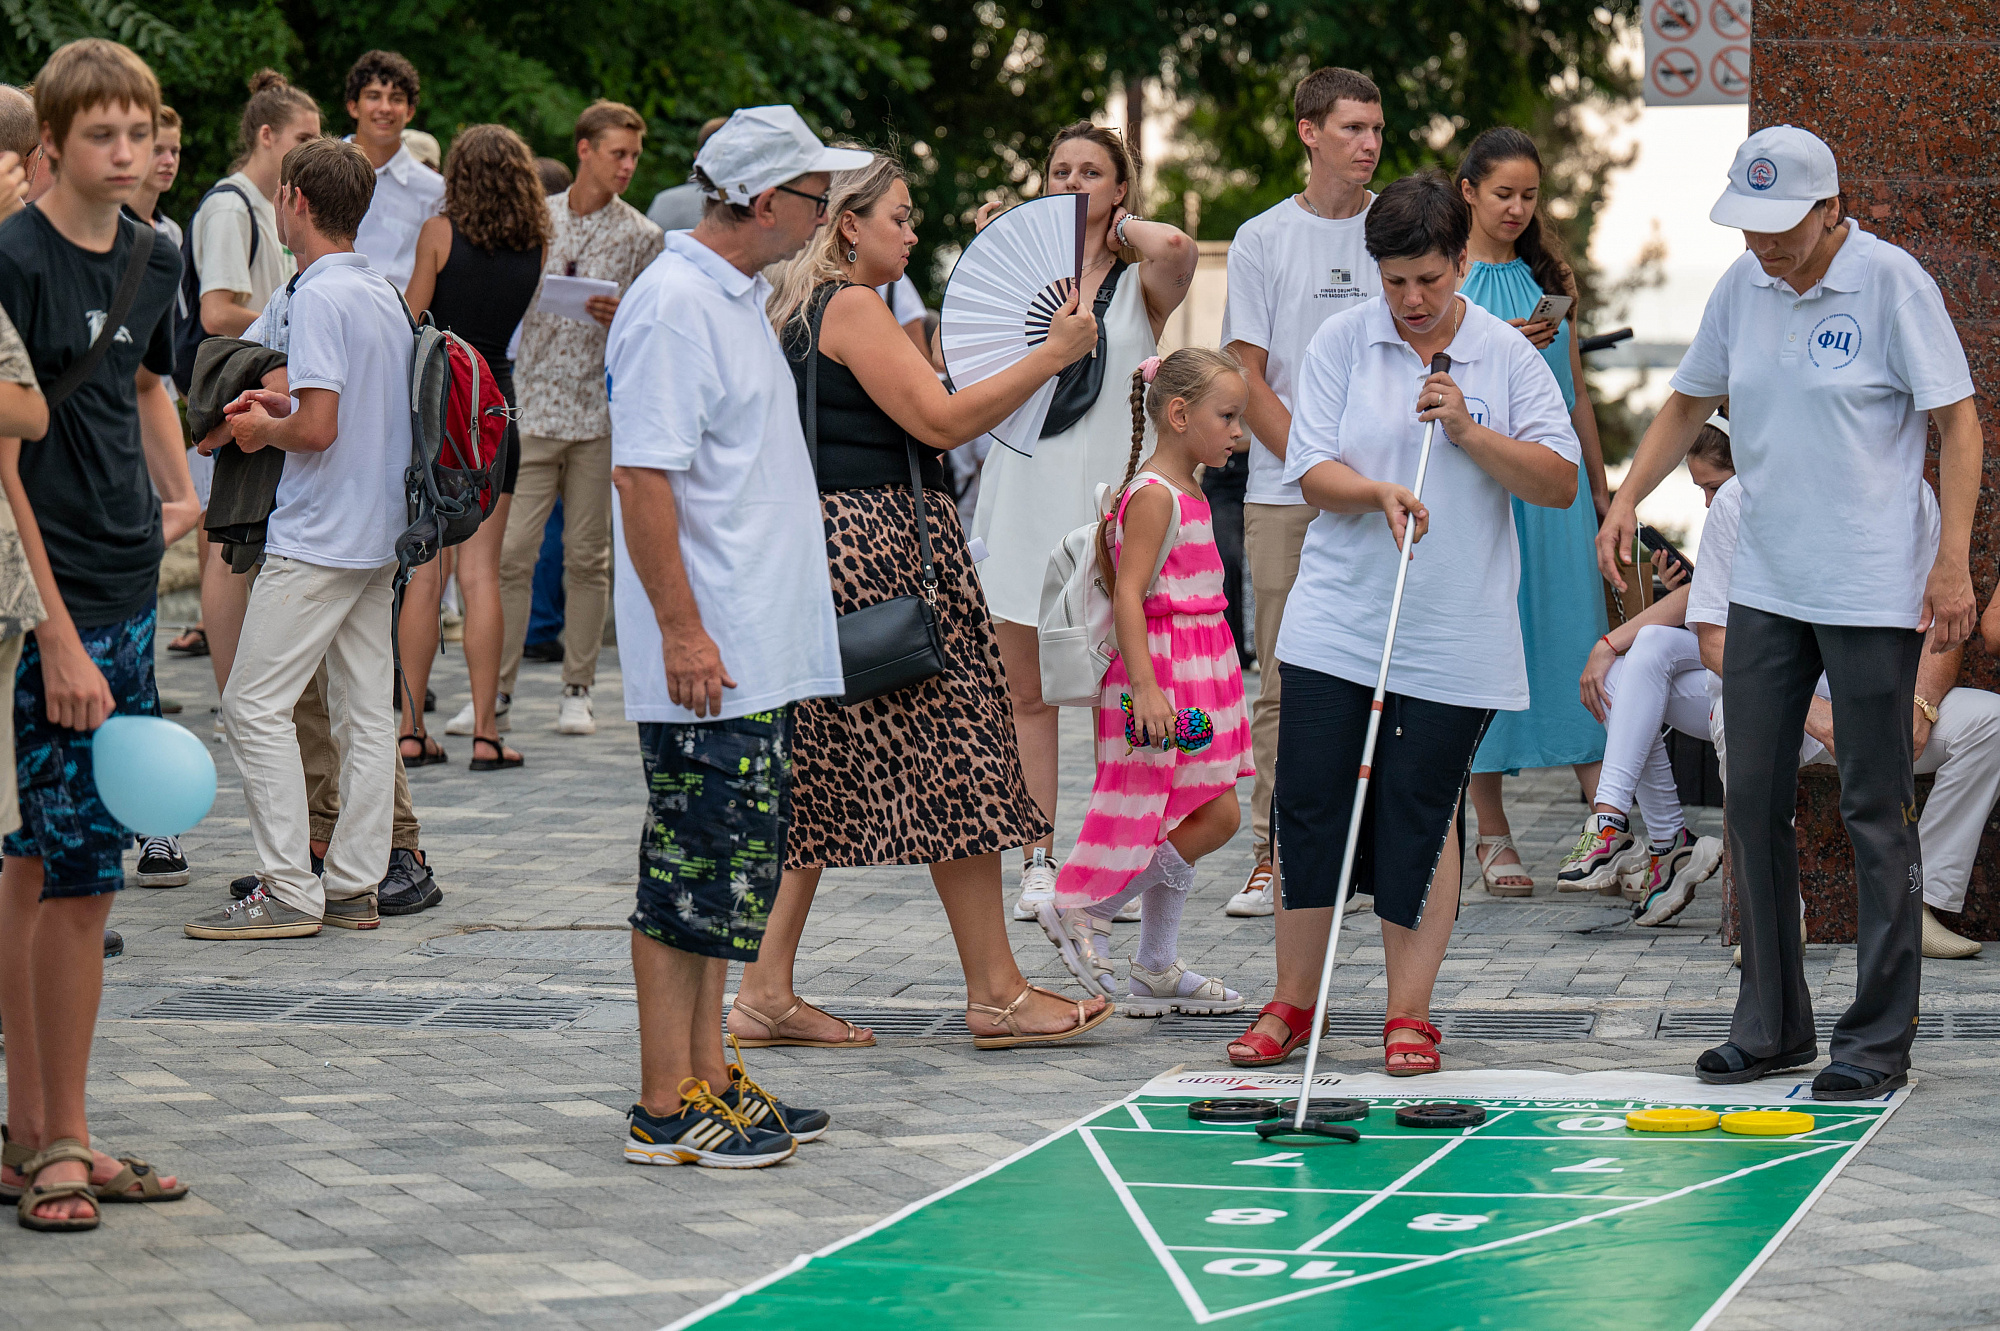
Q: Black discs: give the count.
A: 3